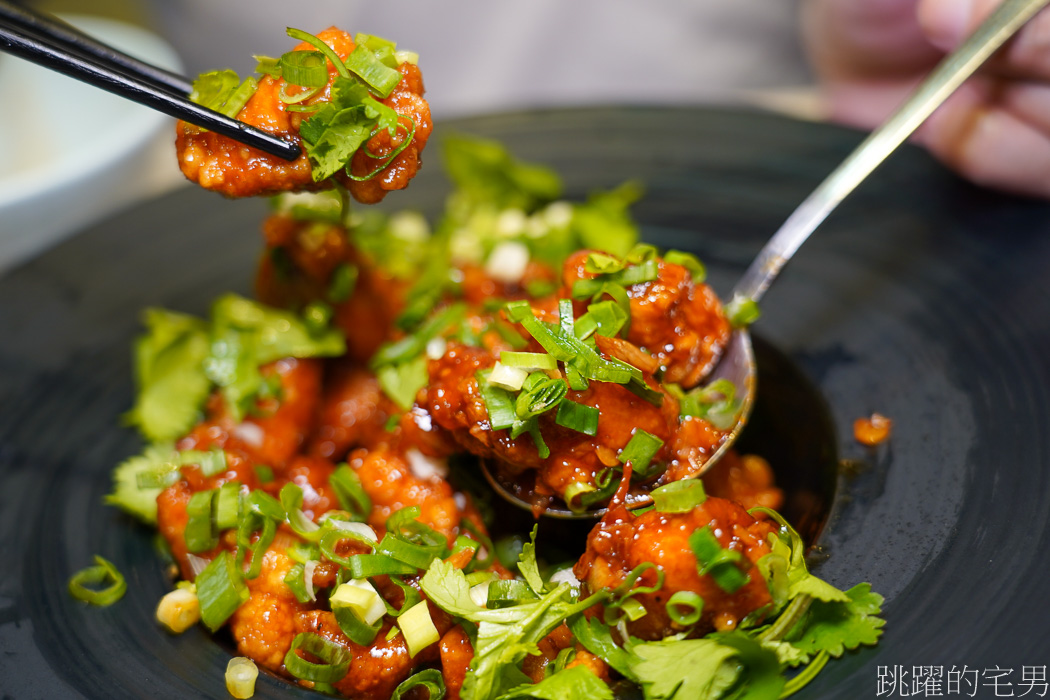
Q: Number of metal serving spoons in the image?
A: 1